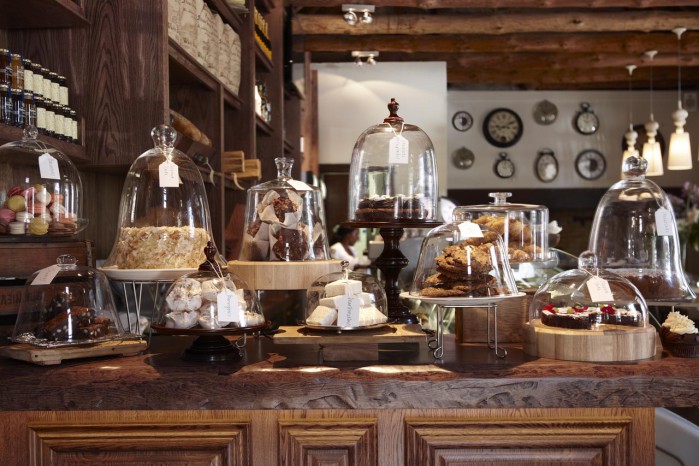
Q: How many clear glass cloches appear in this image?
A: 11